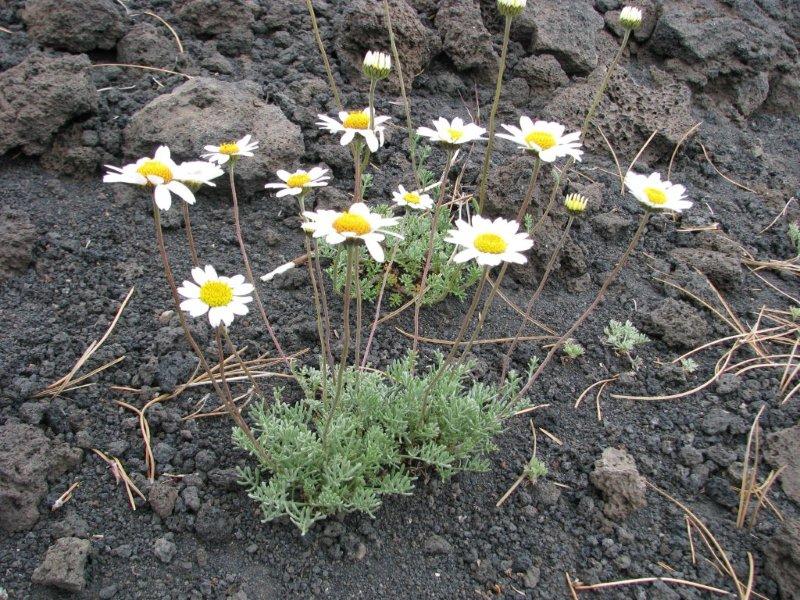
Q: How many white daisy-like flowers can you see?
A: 12